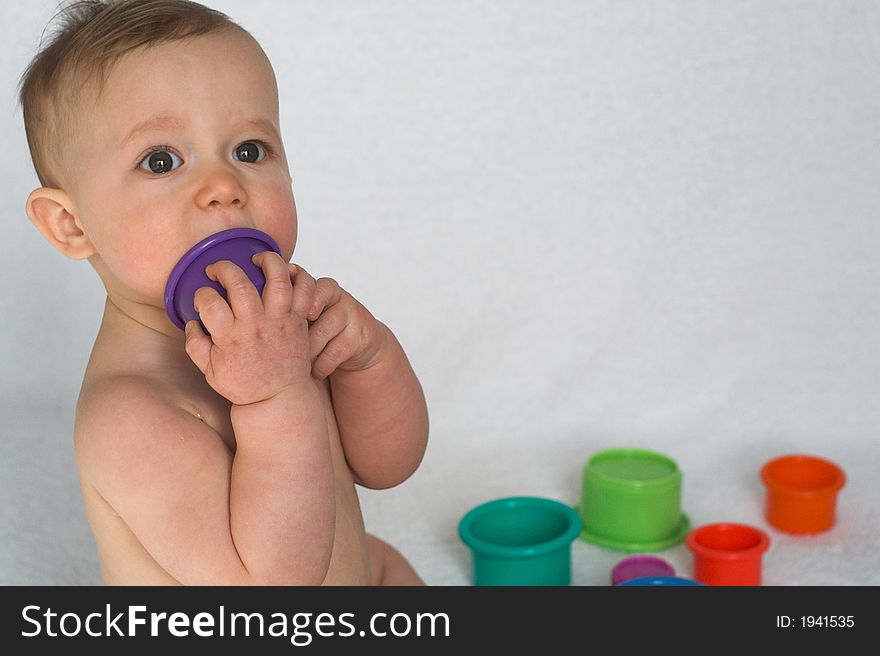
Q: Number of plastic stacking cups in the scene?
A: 7